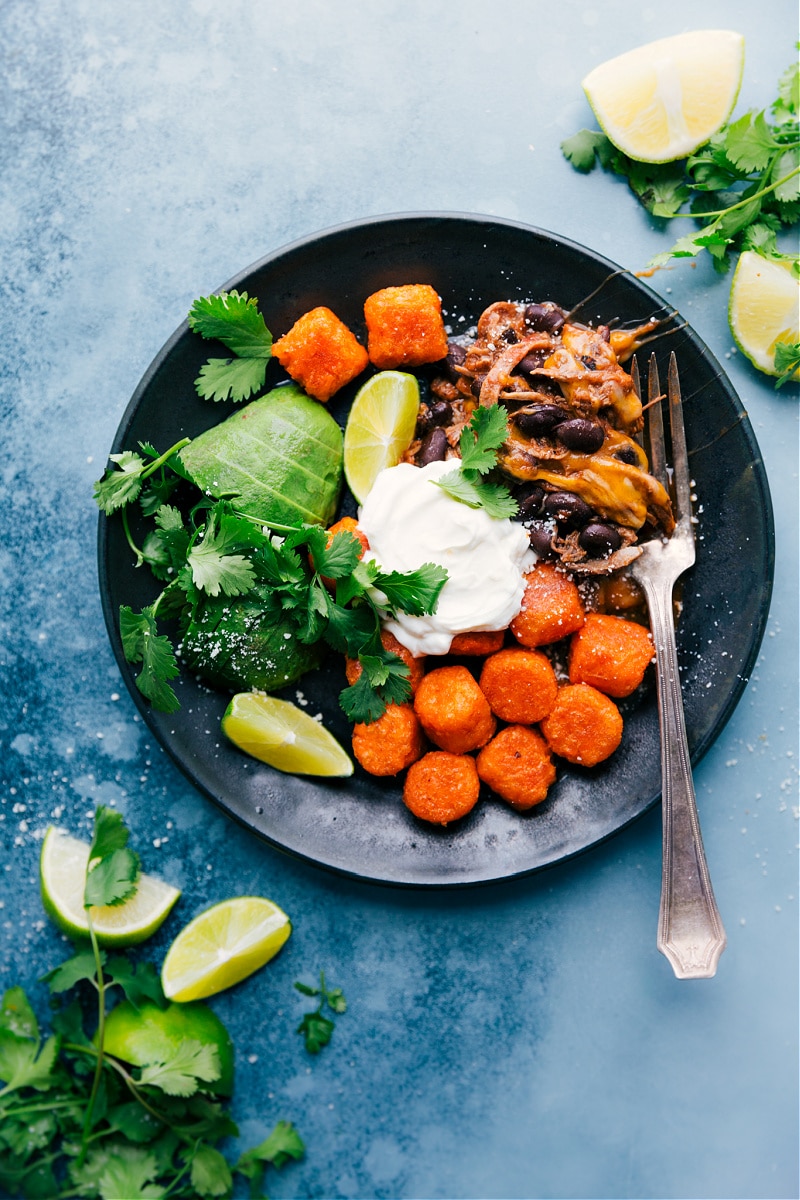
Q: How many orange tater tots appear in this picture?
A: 13